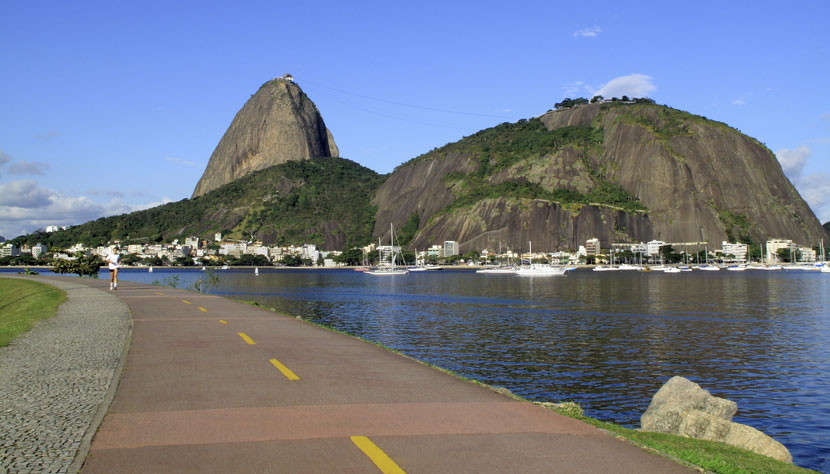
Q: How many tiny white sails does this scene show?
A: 3